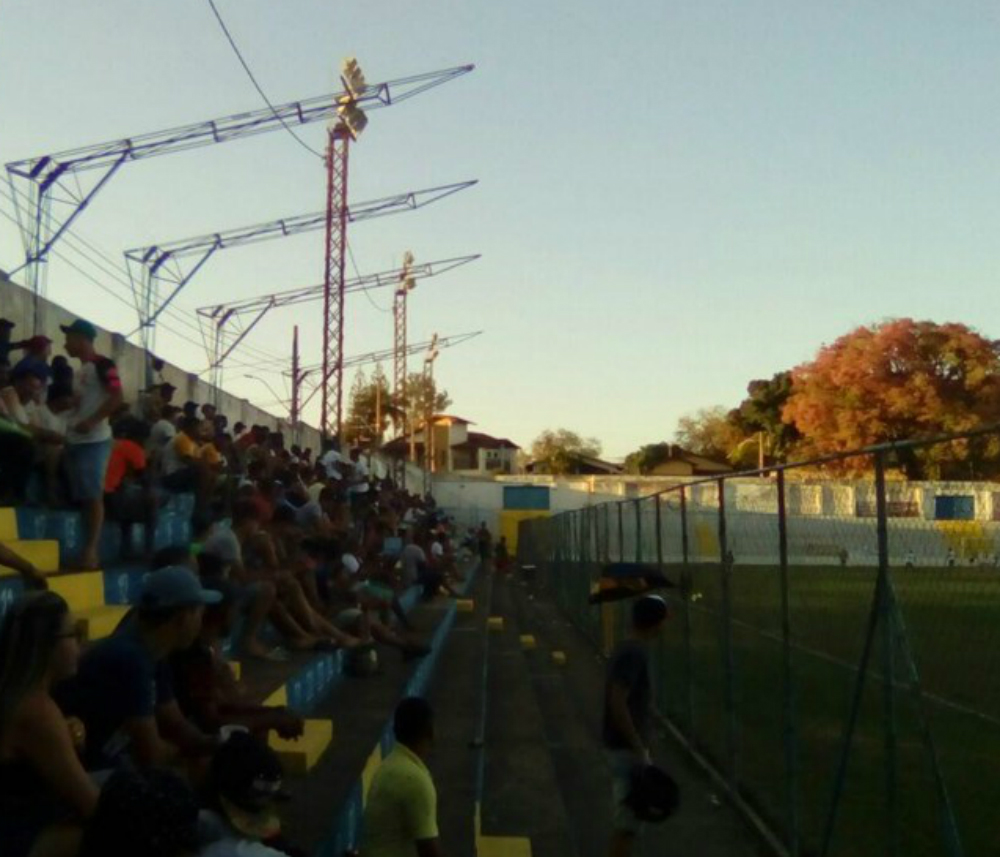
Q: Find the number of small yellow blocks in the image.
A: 4